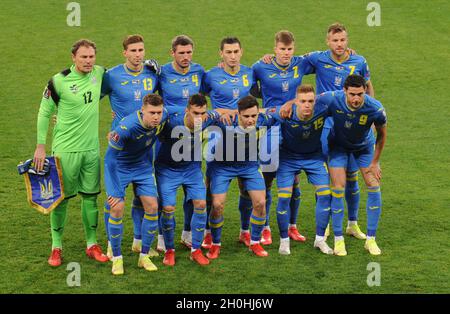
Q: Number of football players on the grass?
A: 11